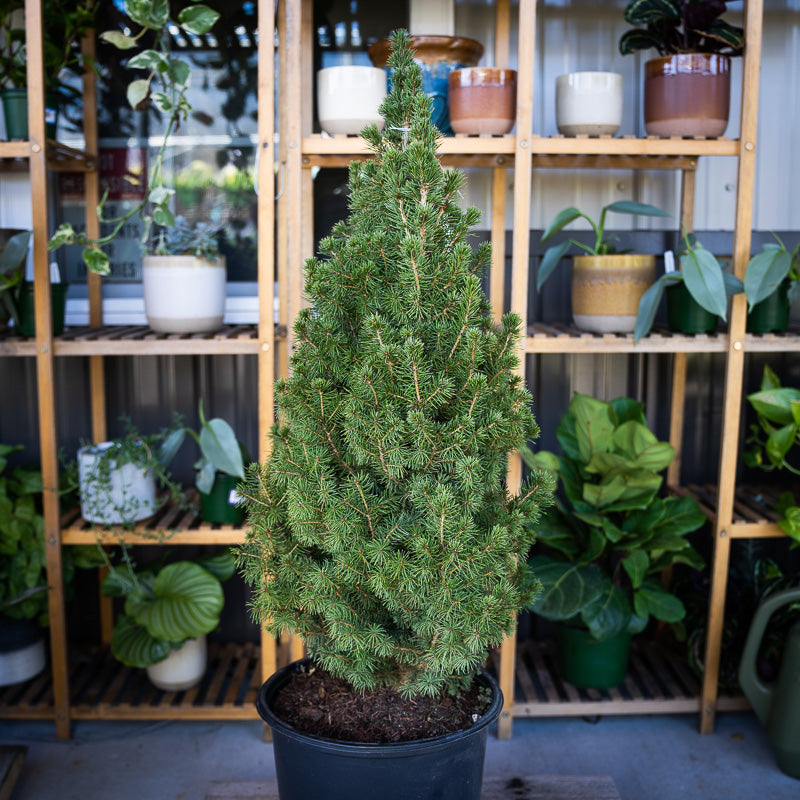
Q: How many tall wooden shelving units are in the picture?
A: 2